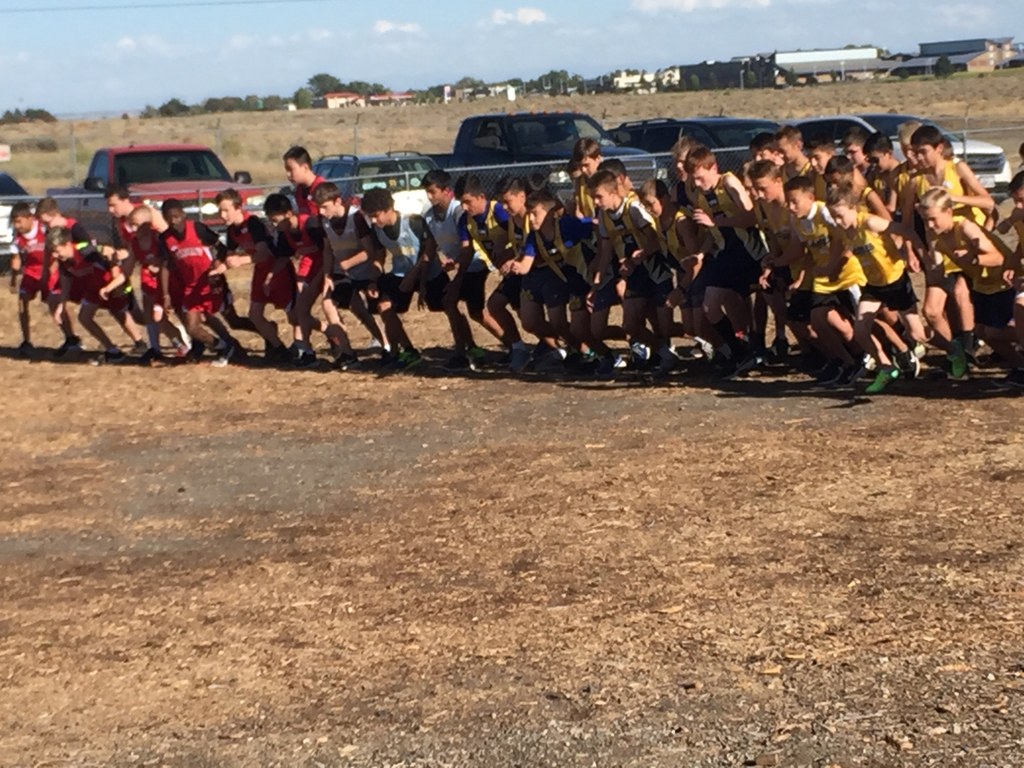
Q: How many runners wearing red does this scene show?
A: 9